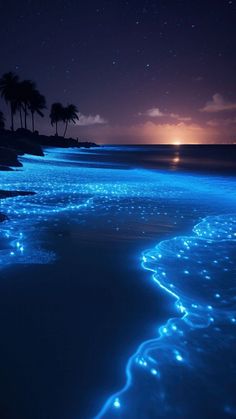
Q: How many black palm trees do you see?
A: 6